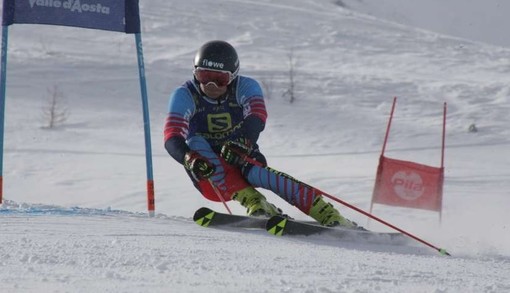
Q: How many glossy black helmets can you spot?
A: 1